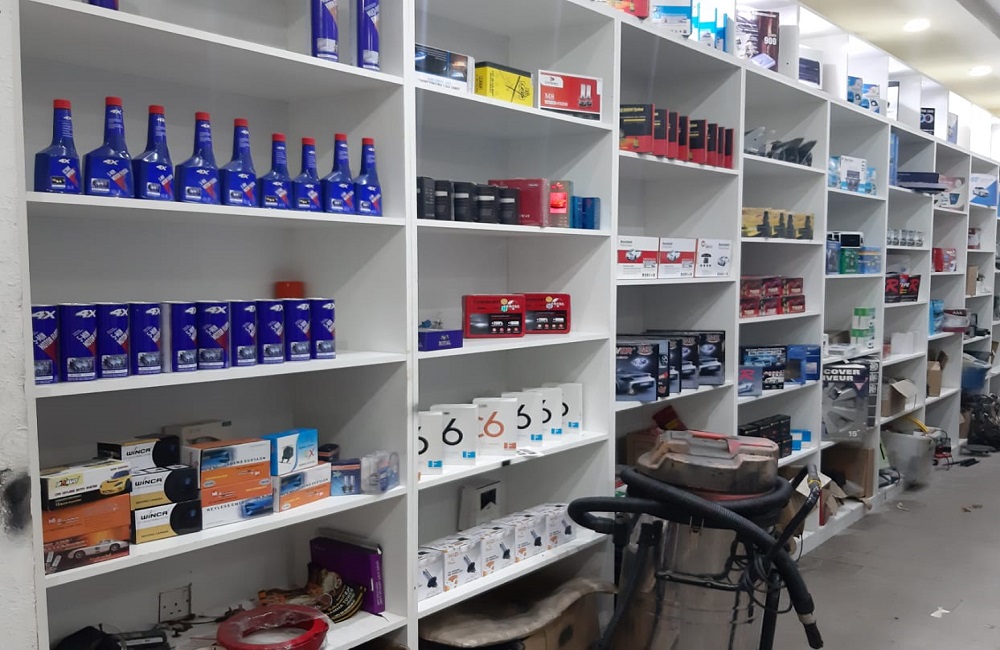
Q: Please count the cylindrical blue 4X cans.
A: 10